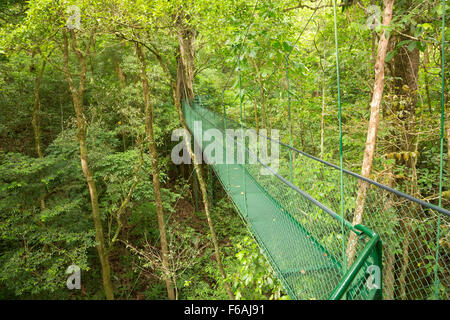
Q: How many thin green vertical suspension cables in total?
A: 5